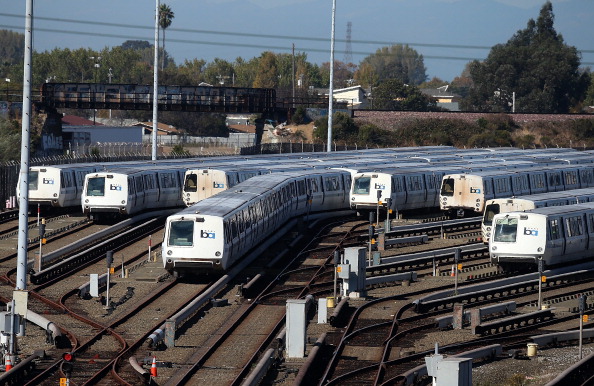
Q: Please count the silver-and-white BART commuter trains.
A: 8